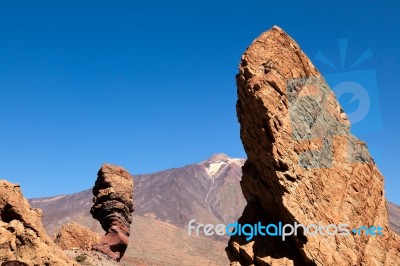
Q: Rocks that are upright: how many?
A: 2